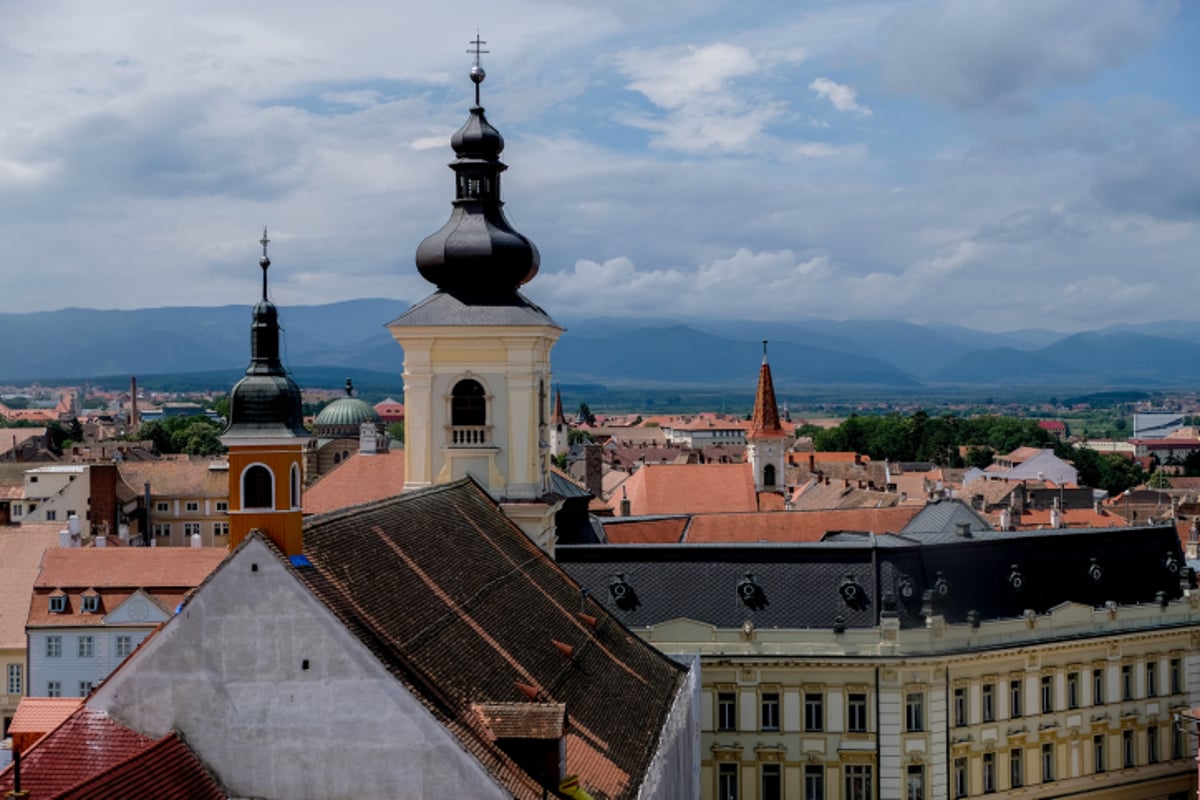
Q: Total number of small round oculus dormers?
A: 8